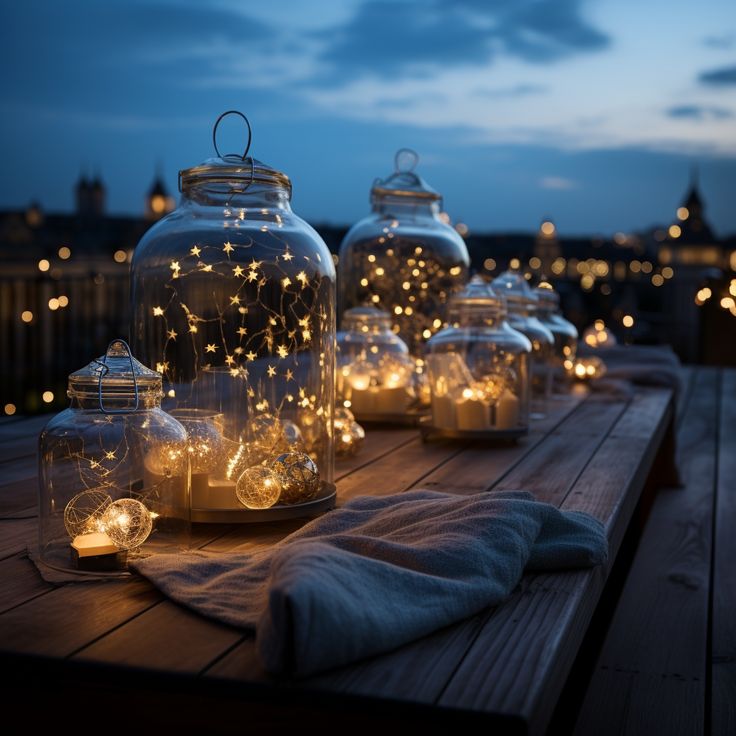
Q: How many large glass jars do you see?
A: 2